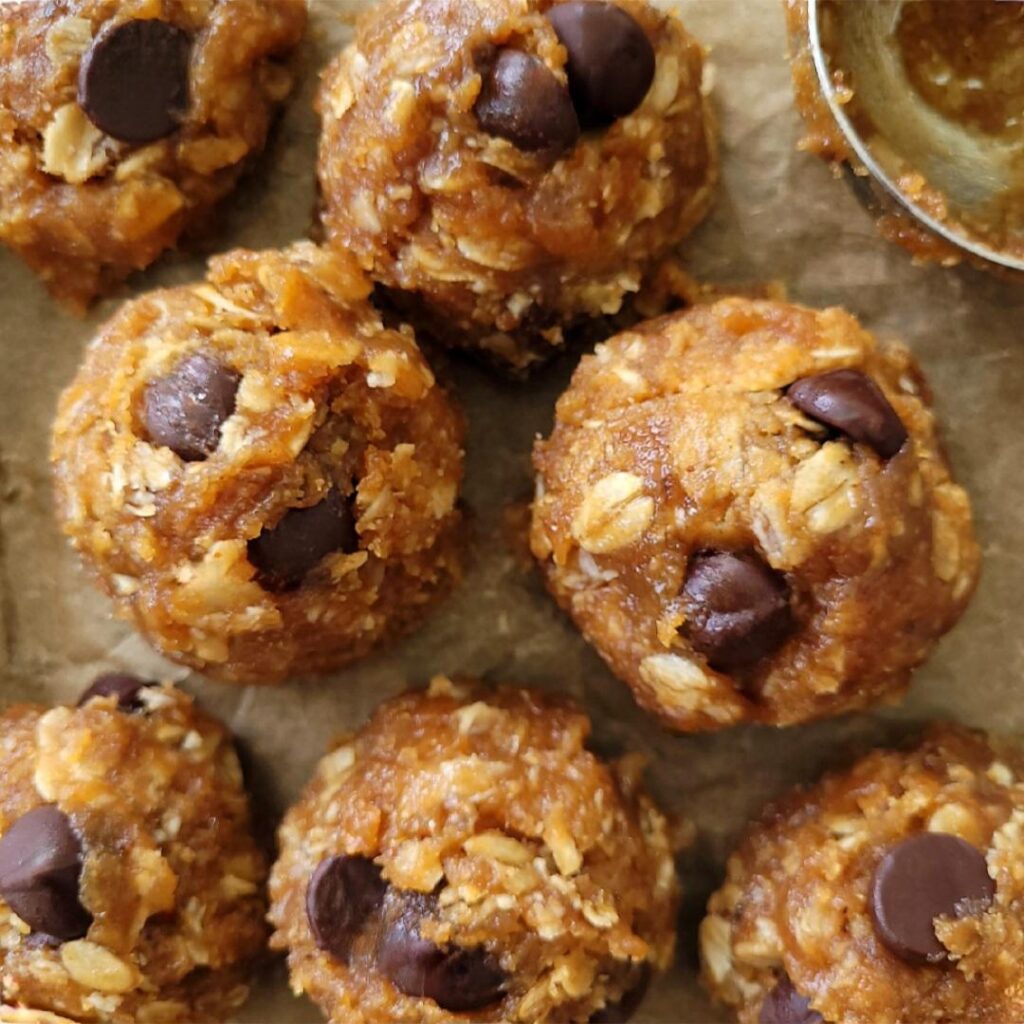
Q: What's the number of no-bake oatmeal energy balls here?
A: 7